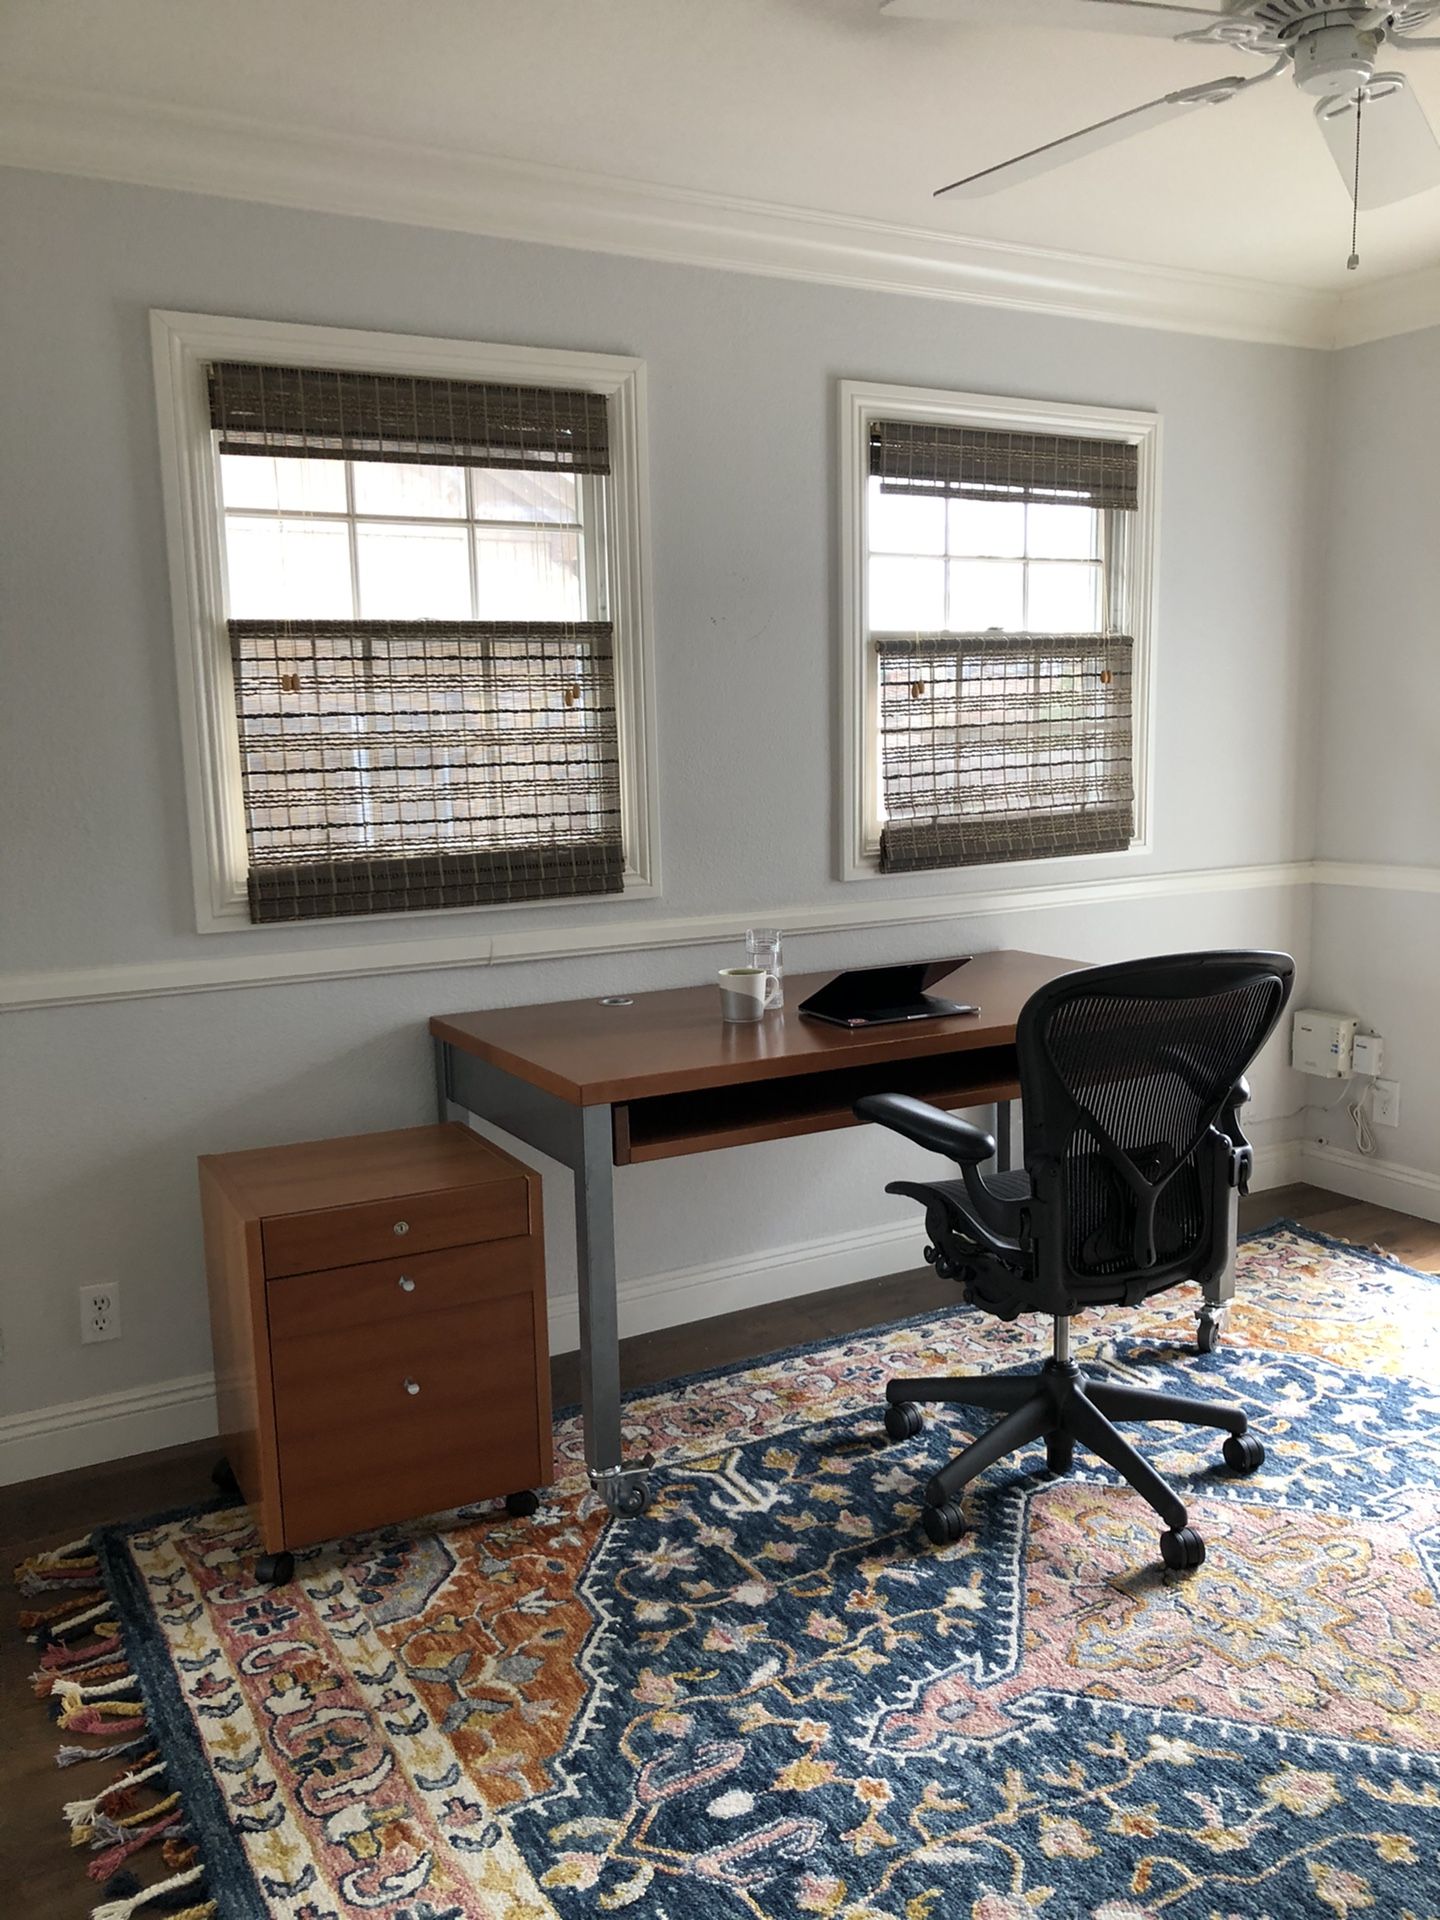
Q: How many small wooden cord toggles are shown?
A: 8